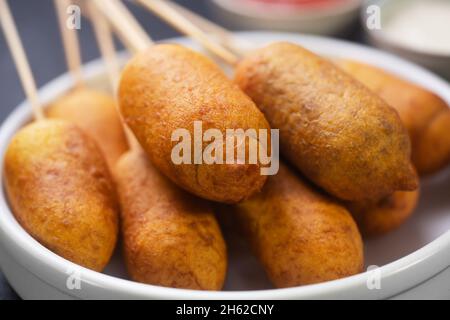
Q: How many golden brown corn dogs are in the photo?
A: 8